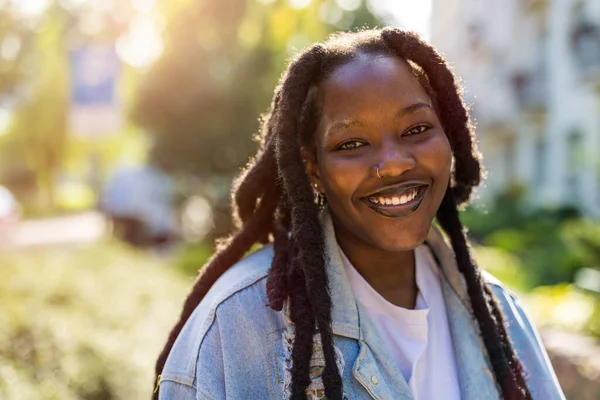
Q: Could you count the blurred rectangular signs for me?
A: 1